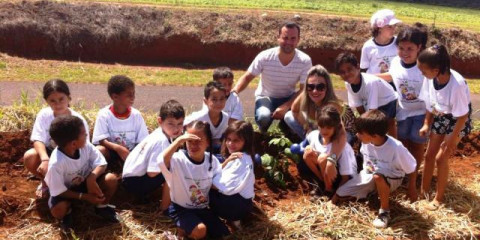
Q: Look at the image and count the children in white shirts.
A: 14